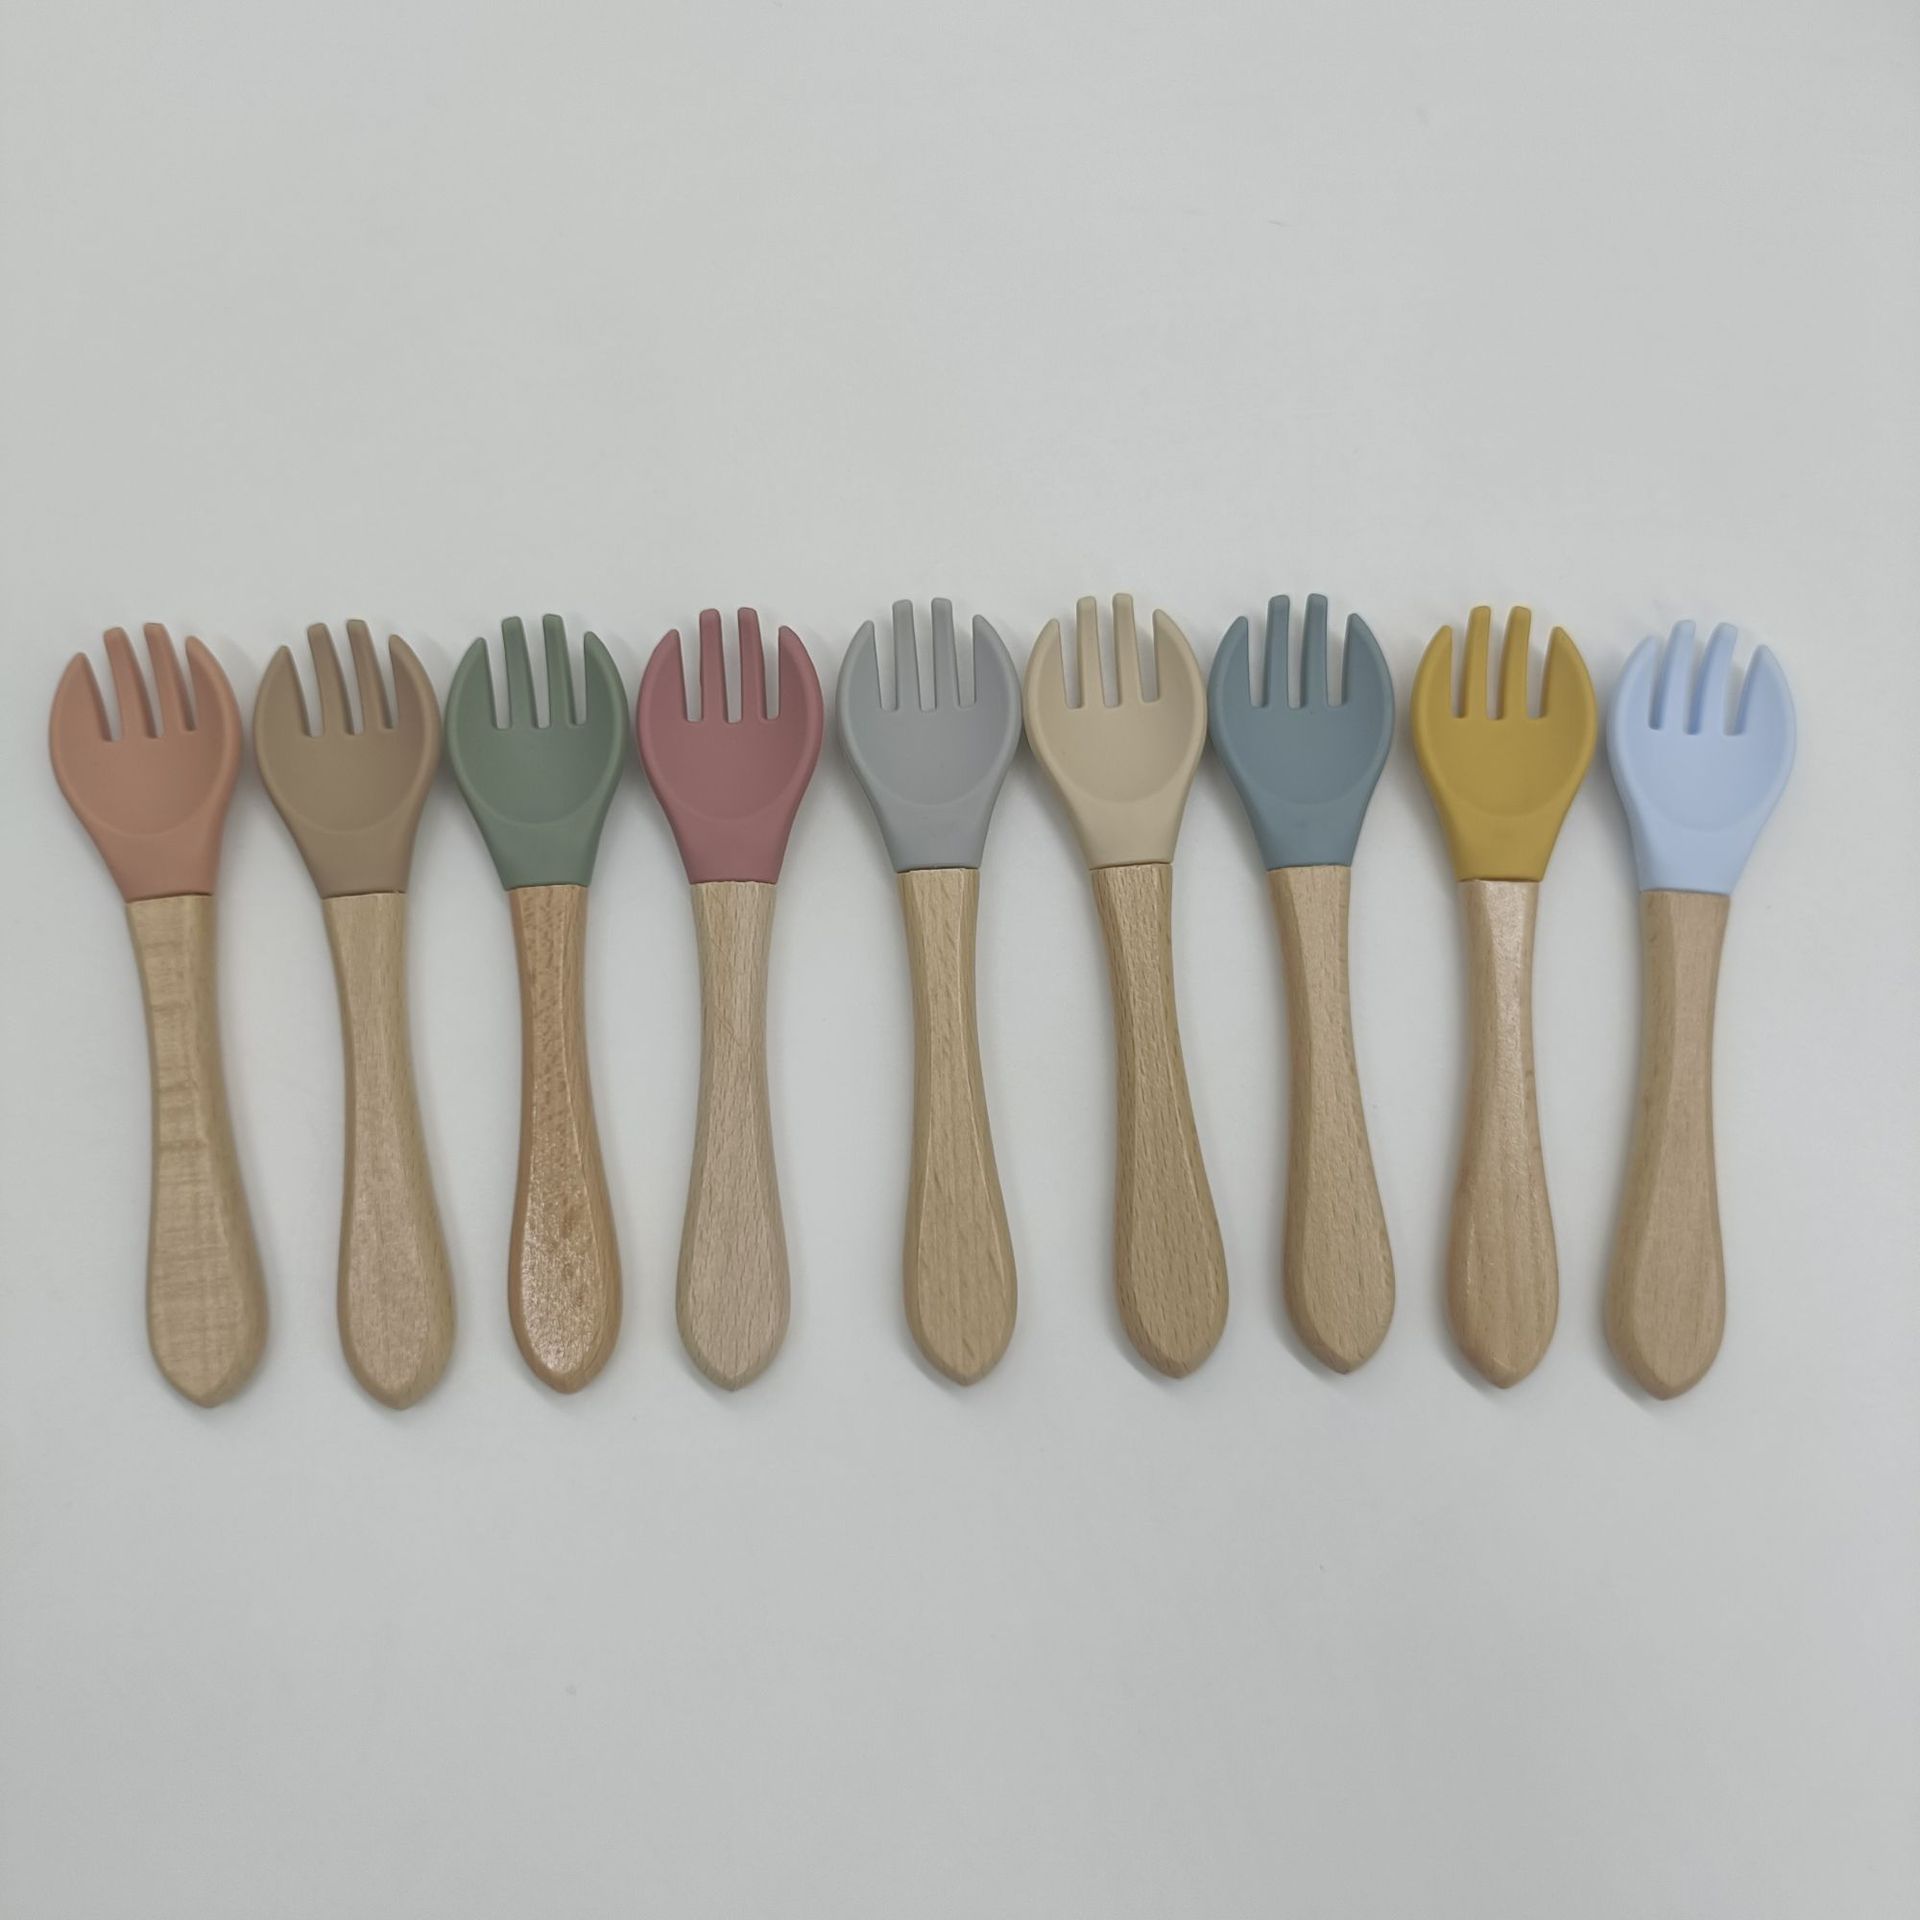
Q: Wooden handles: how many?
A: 9